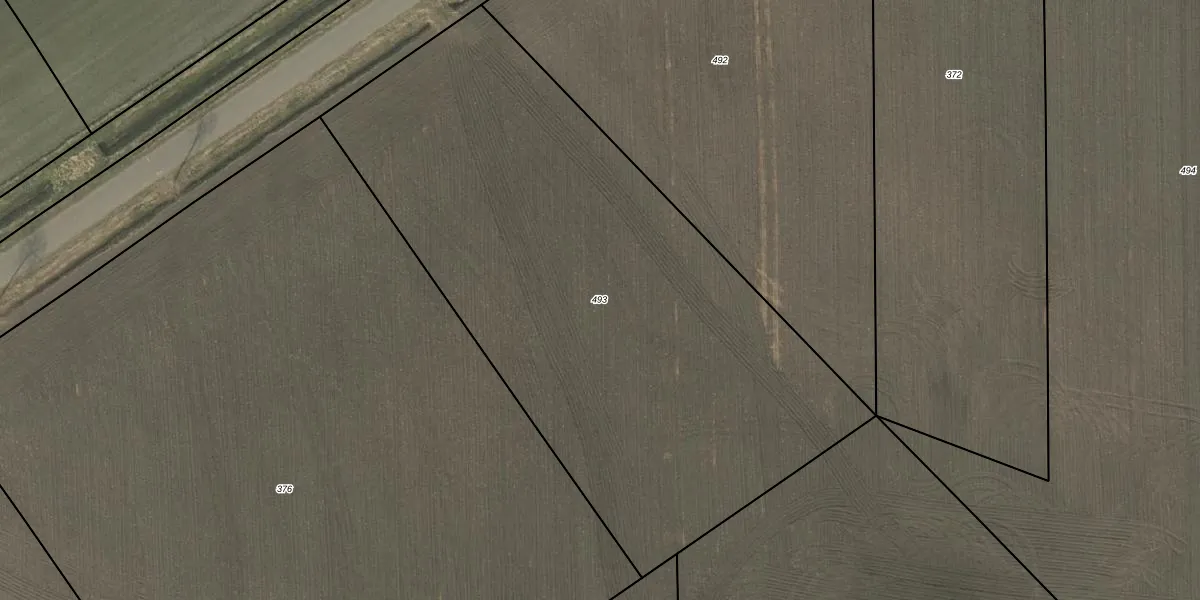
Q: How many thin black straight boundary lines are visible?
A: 12